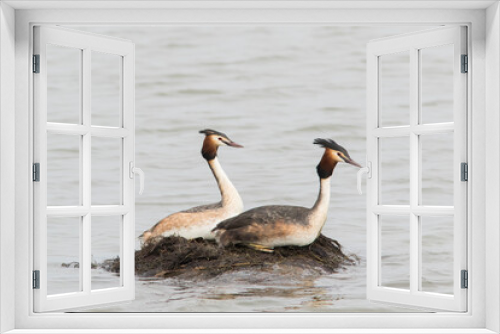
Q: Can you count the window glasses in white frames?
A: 12